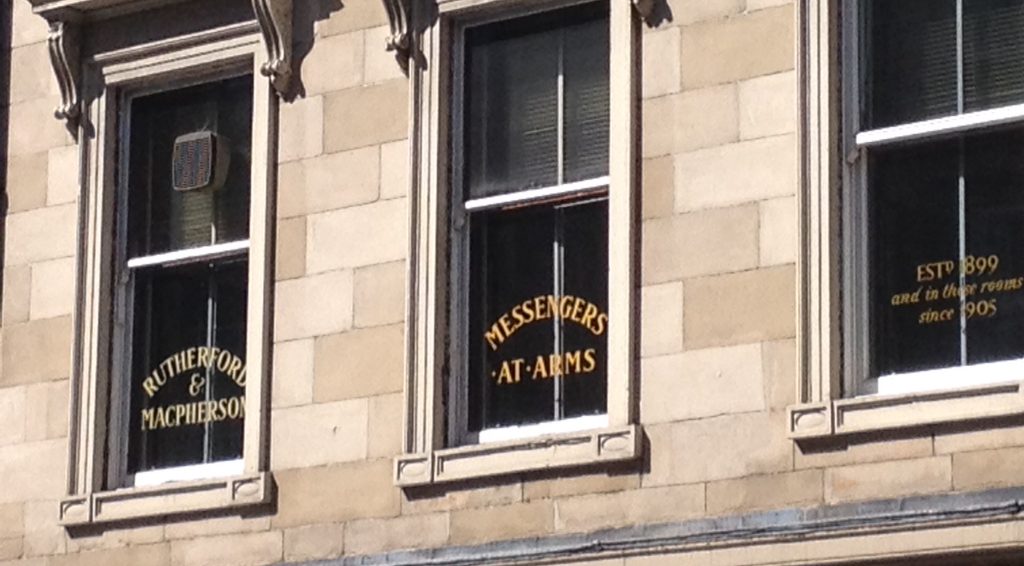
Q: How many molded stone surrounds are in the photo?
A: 3